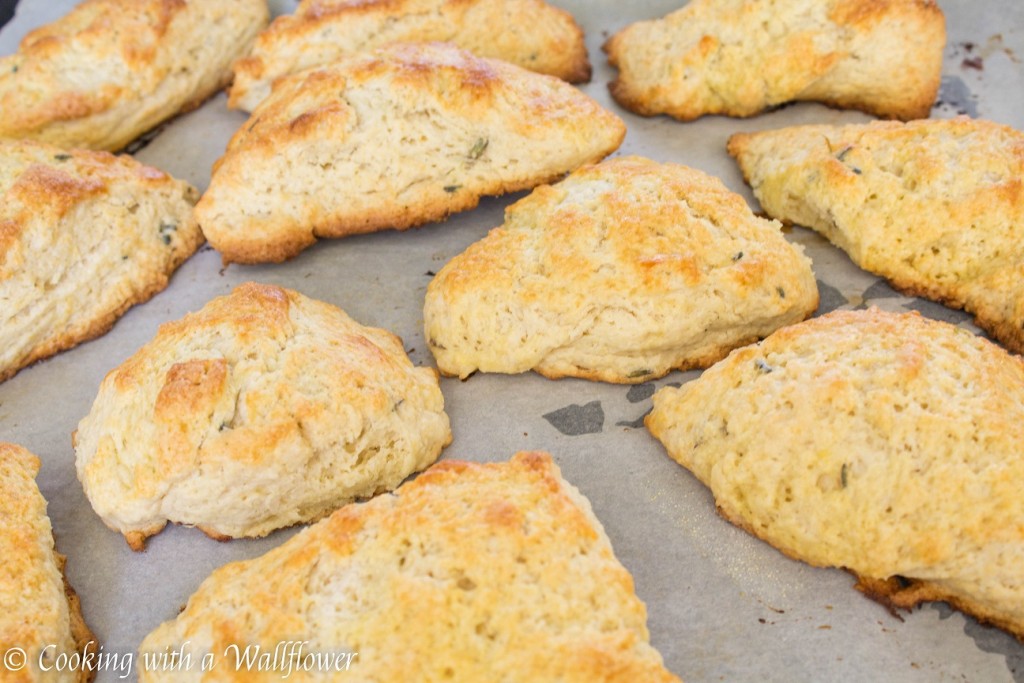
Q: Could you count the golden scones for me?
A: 11